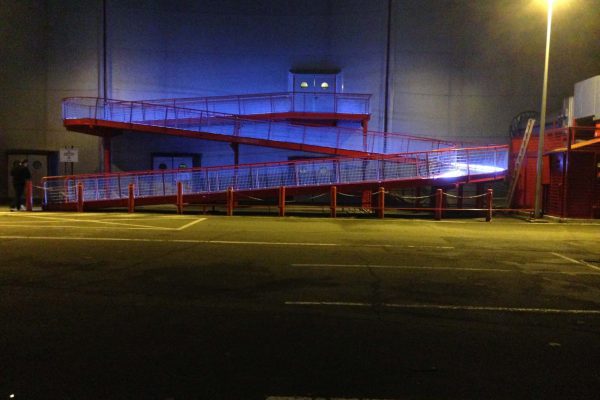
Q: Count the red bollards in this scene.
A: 10